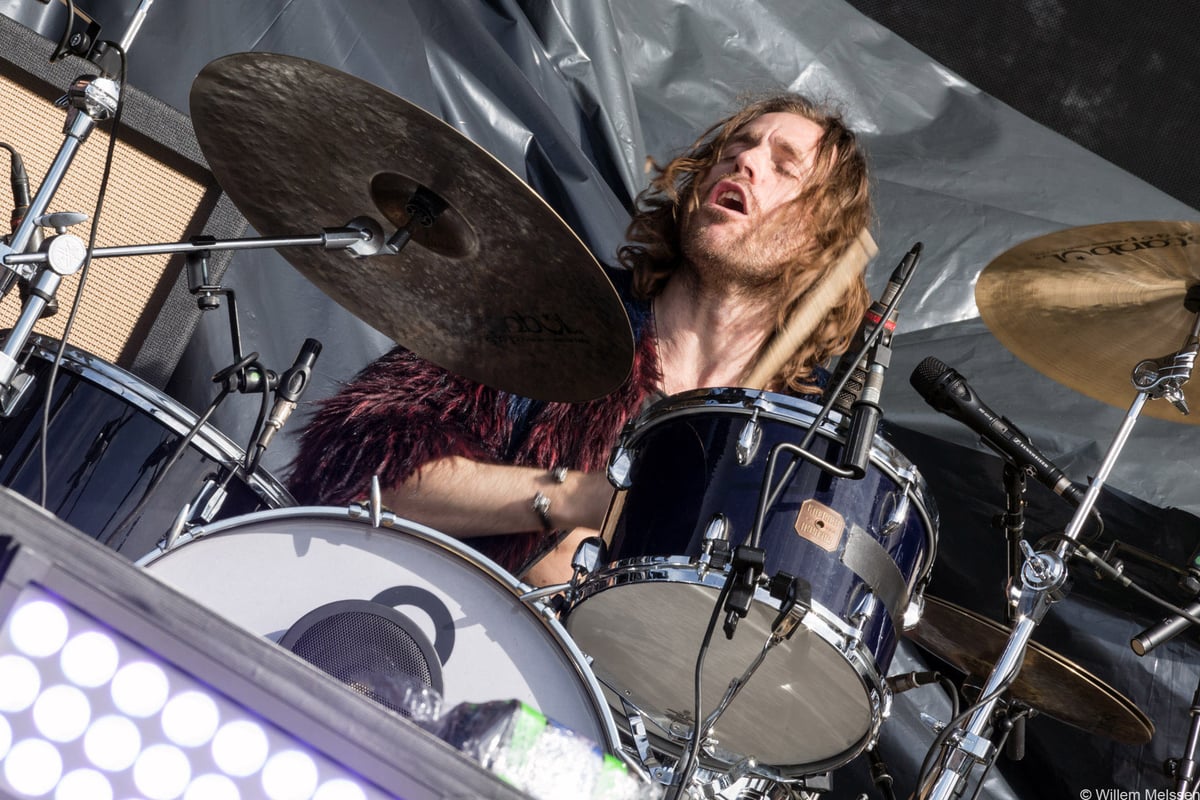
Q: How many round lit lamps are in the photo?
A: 15